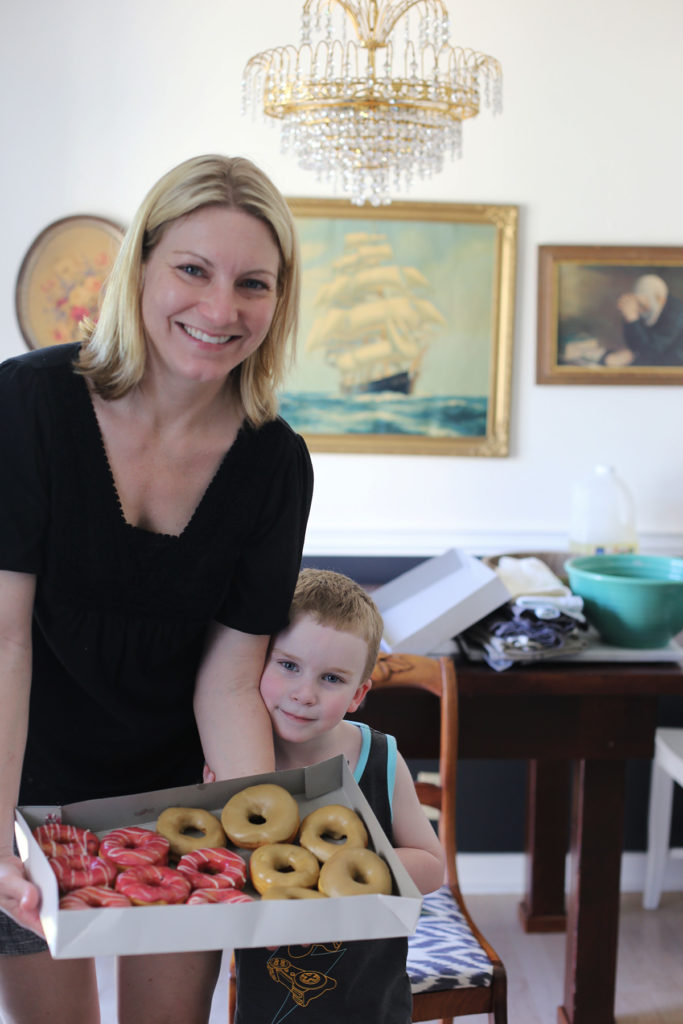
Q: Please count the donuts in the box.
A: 13